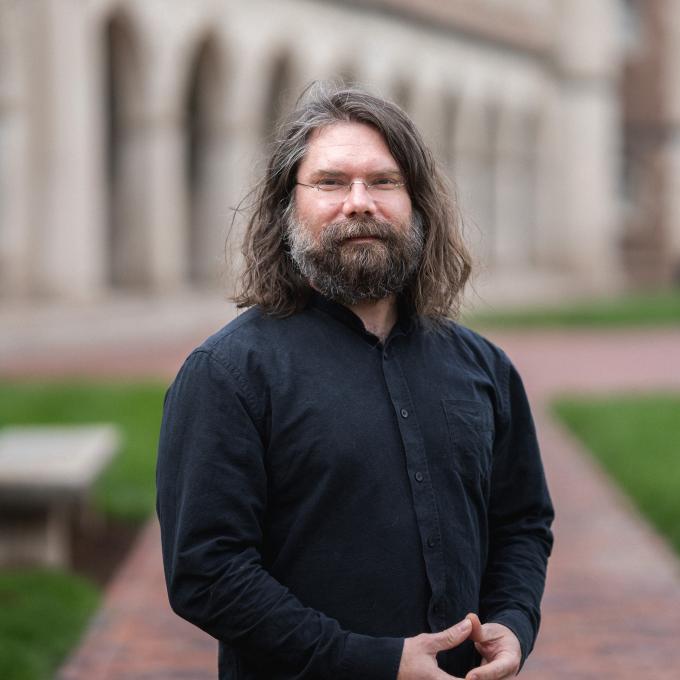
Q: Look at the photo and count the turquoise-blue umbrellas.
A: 0